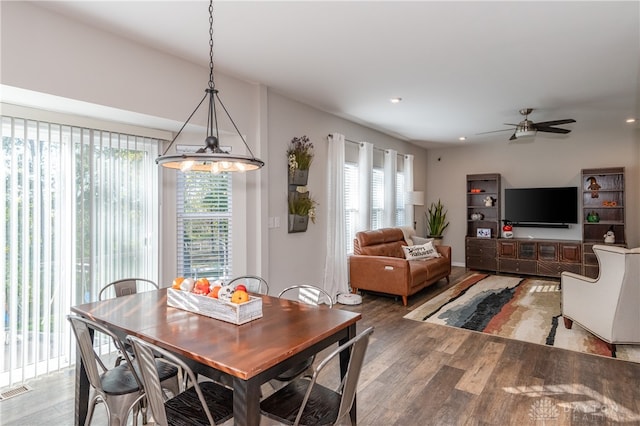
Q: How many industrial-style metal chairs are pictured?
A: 6